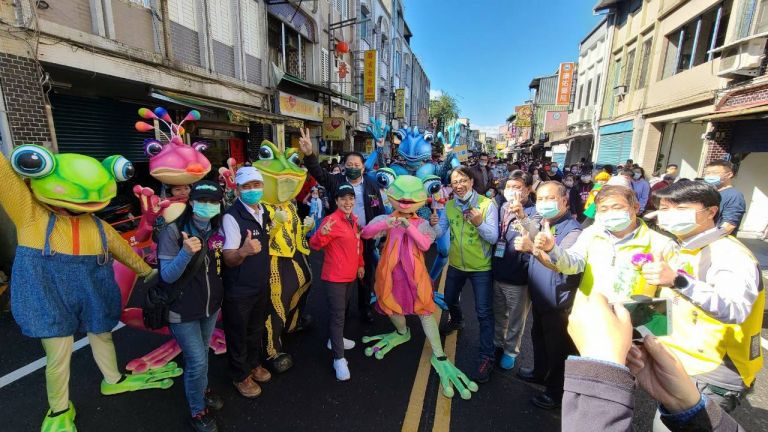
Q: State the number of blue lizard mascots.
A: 1